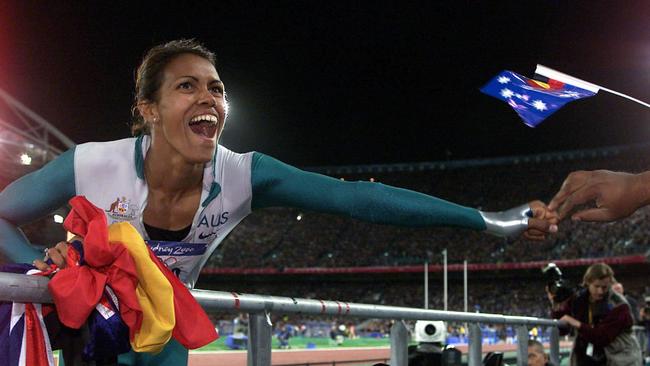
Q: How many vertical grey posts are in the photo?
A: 5